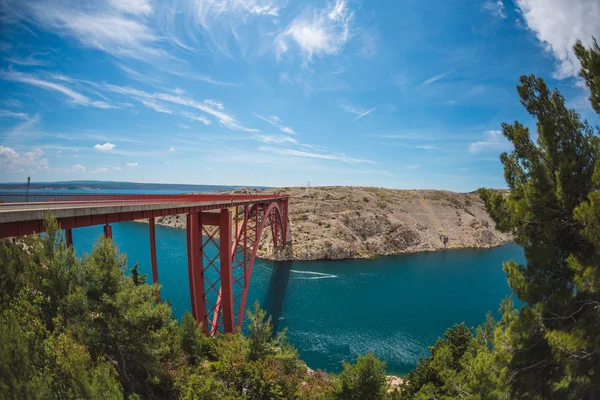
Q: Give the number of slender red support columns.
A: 3